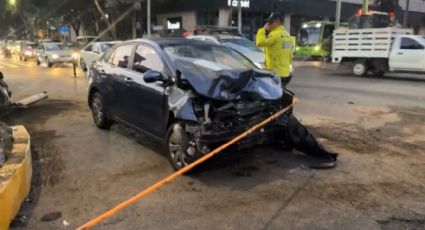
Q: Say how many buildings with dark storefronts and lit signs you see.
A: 1